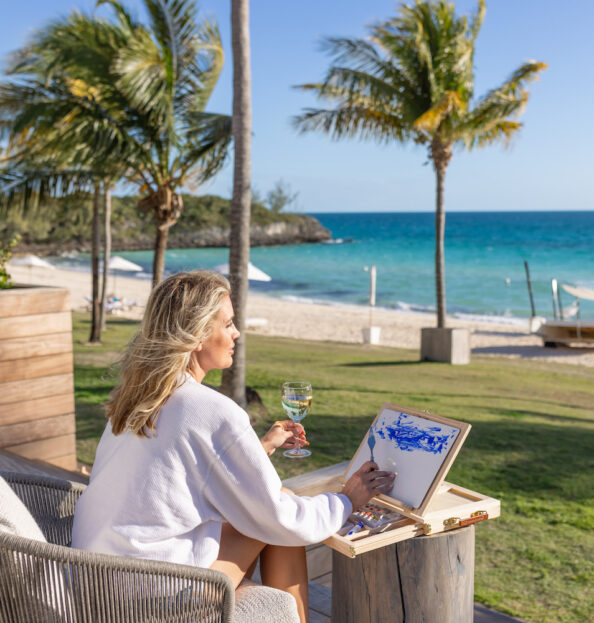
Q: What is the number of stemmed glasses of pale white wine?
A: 1